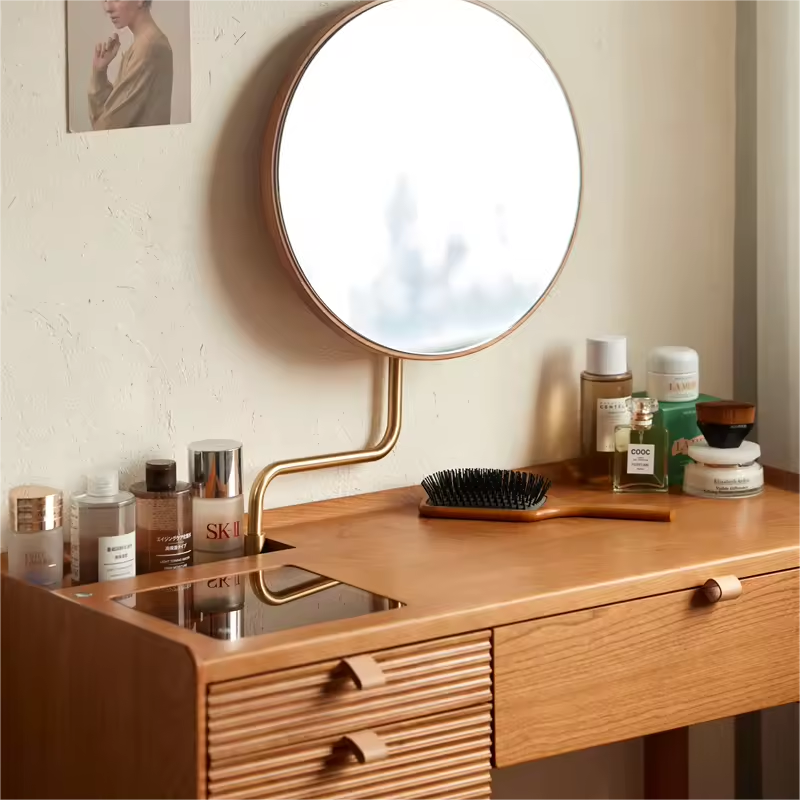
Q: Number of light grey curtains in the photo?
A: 1